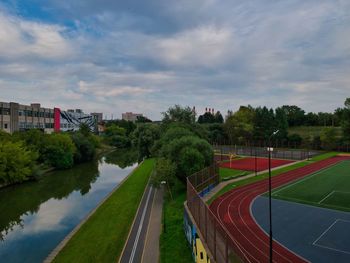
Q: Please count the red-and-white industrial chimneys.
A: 4